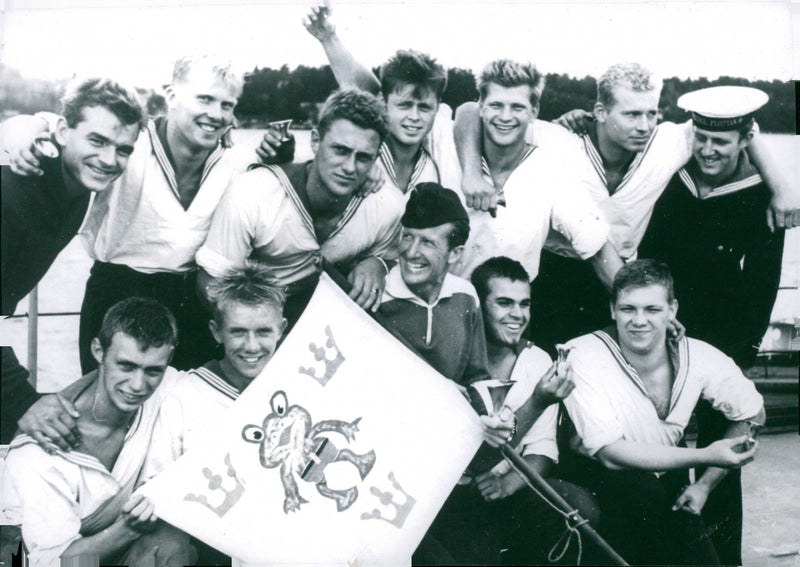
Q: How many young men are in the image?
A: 12